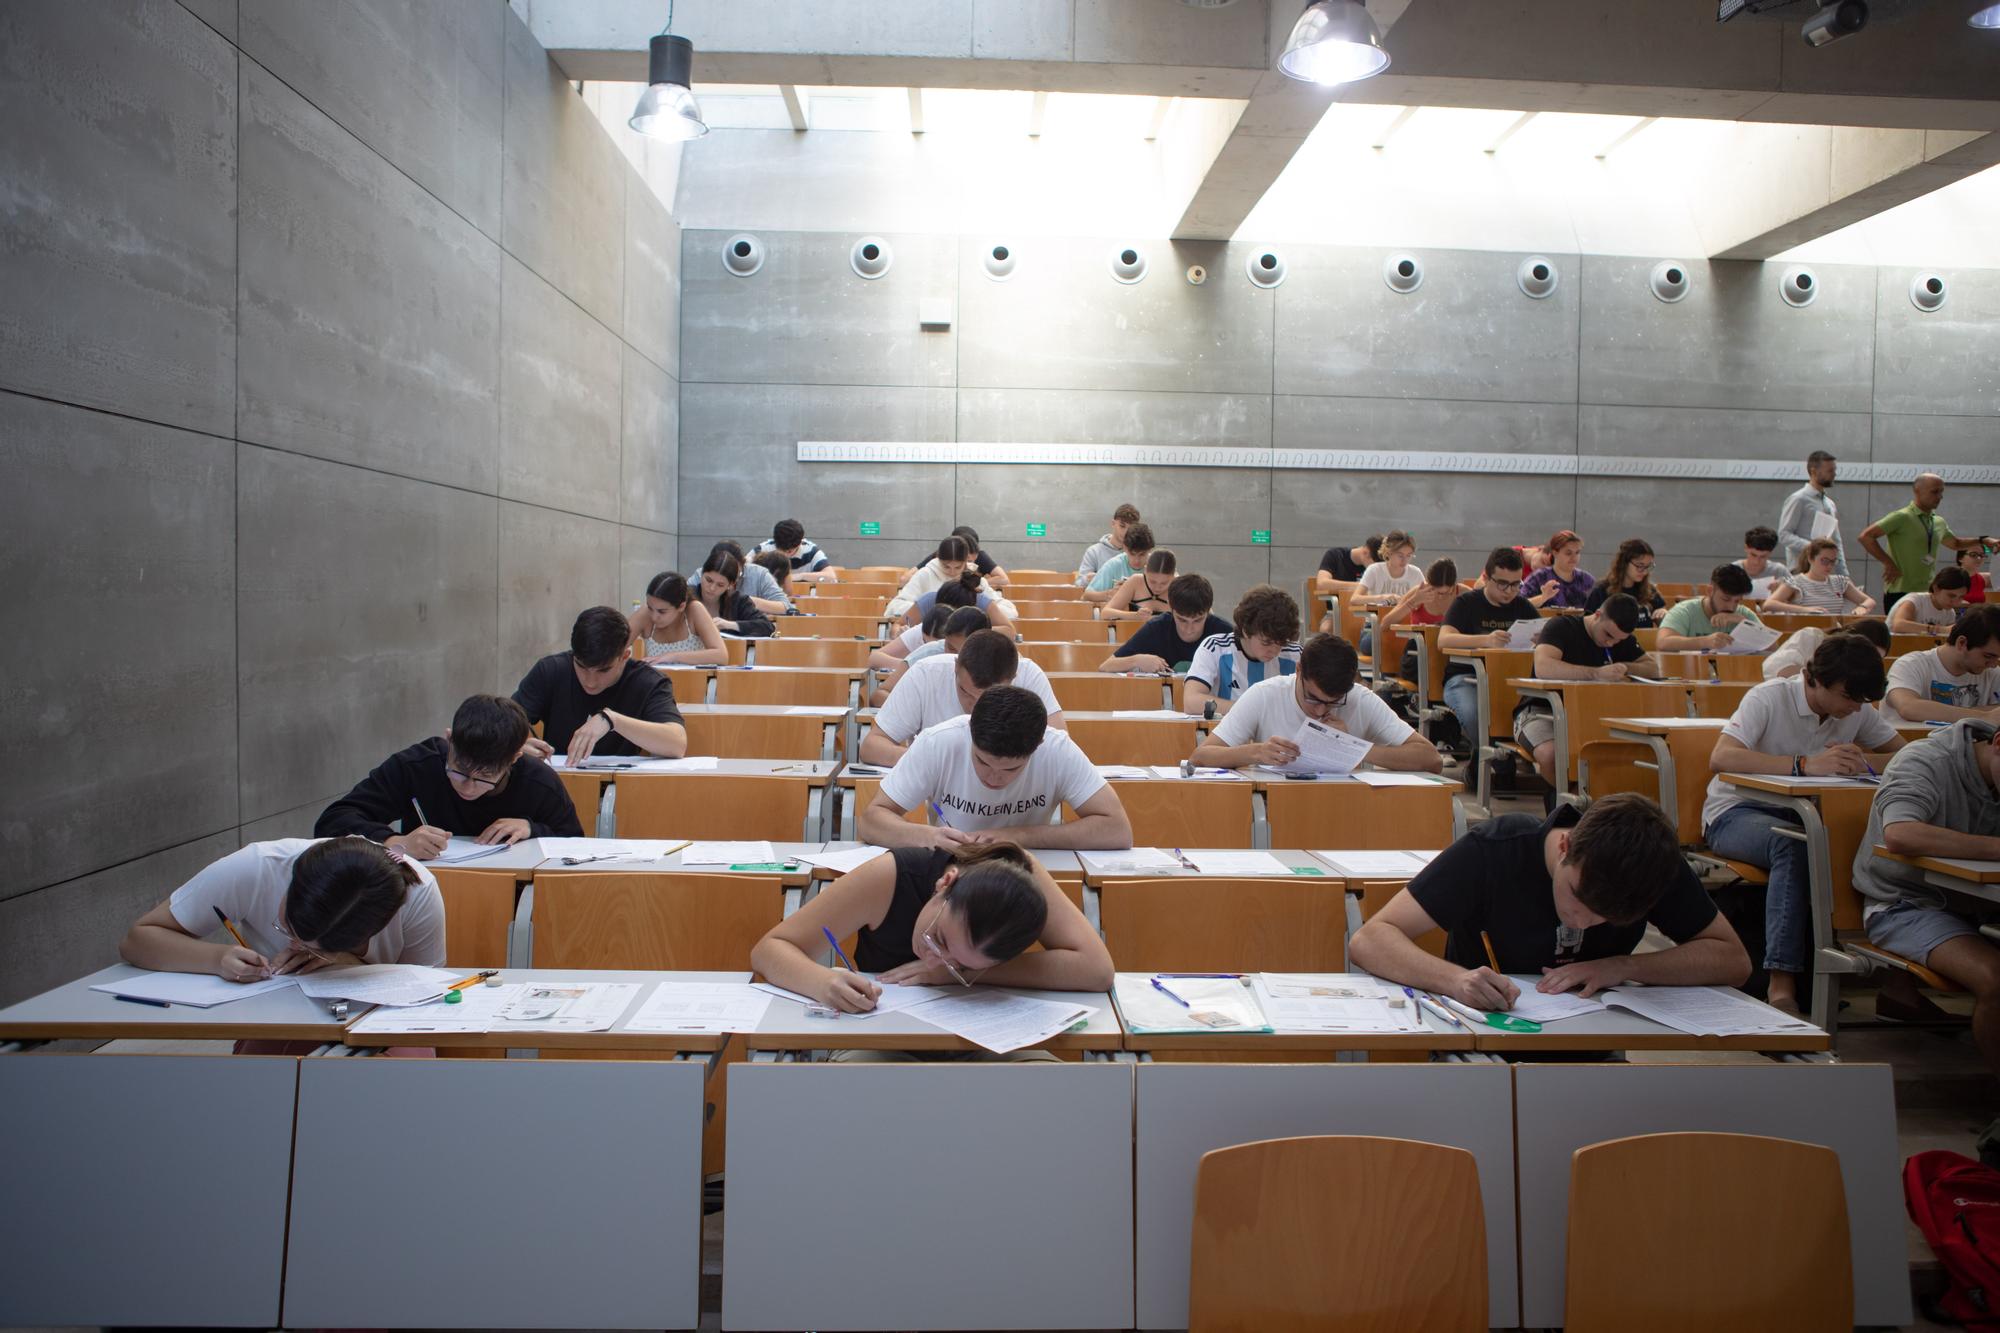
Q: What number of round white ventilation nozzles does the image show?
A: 10